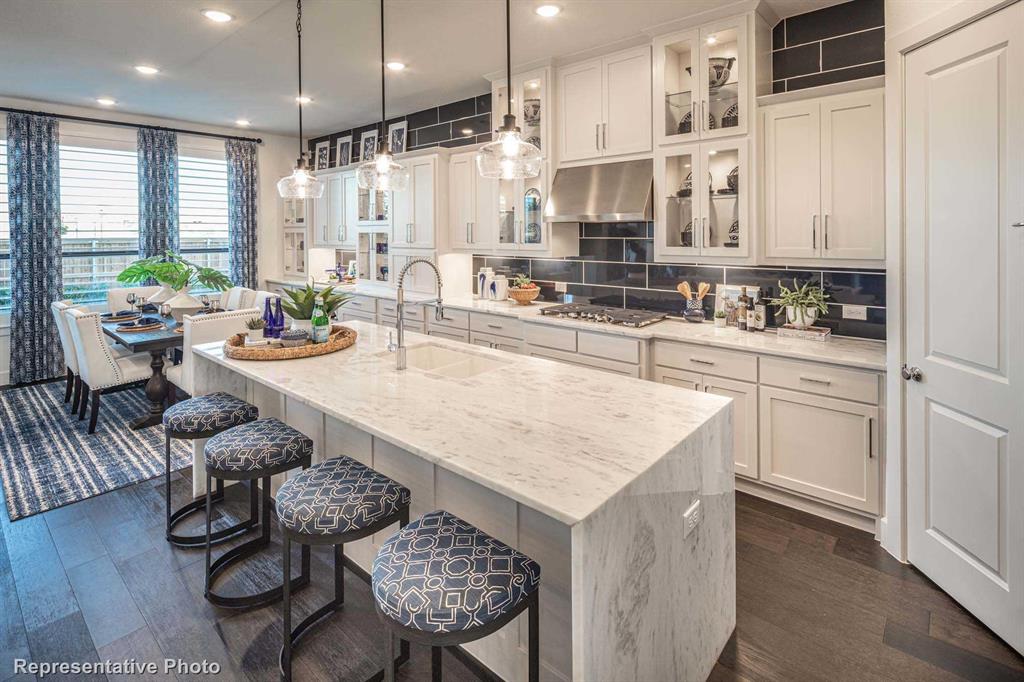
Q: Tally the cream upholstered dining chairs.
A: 6